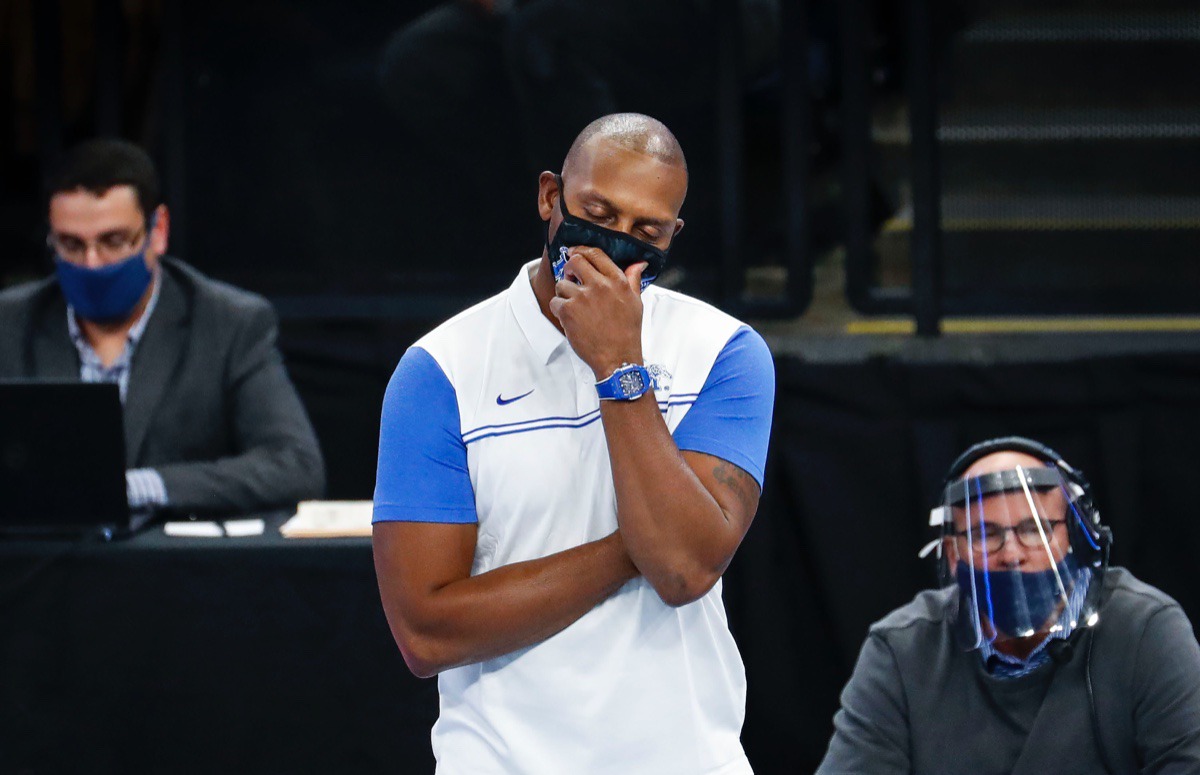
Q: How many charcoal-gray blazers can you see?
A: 1